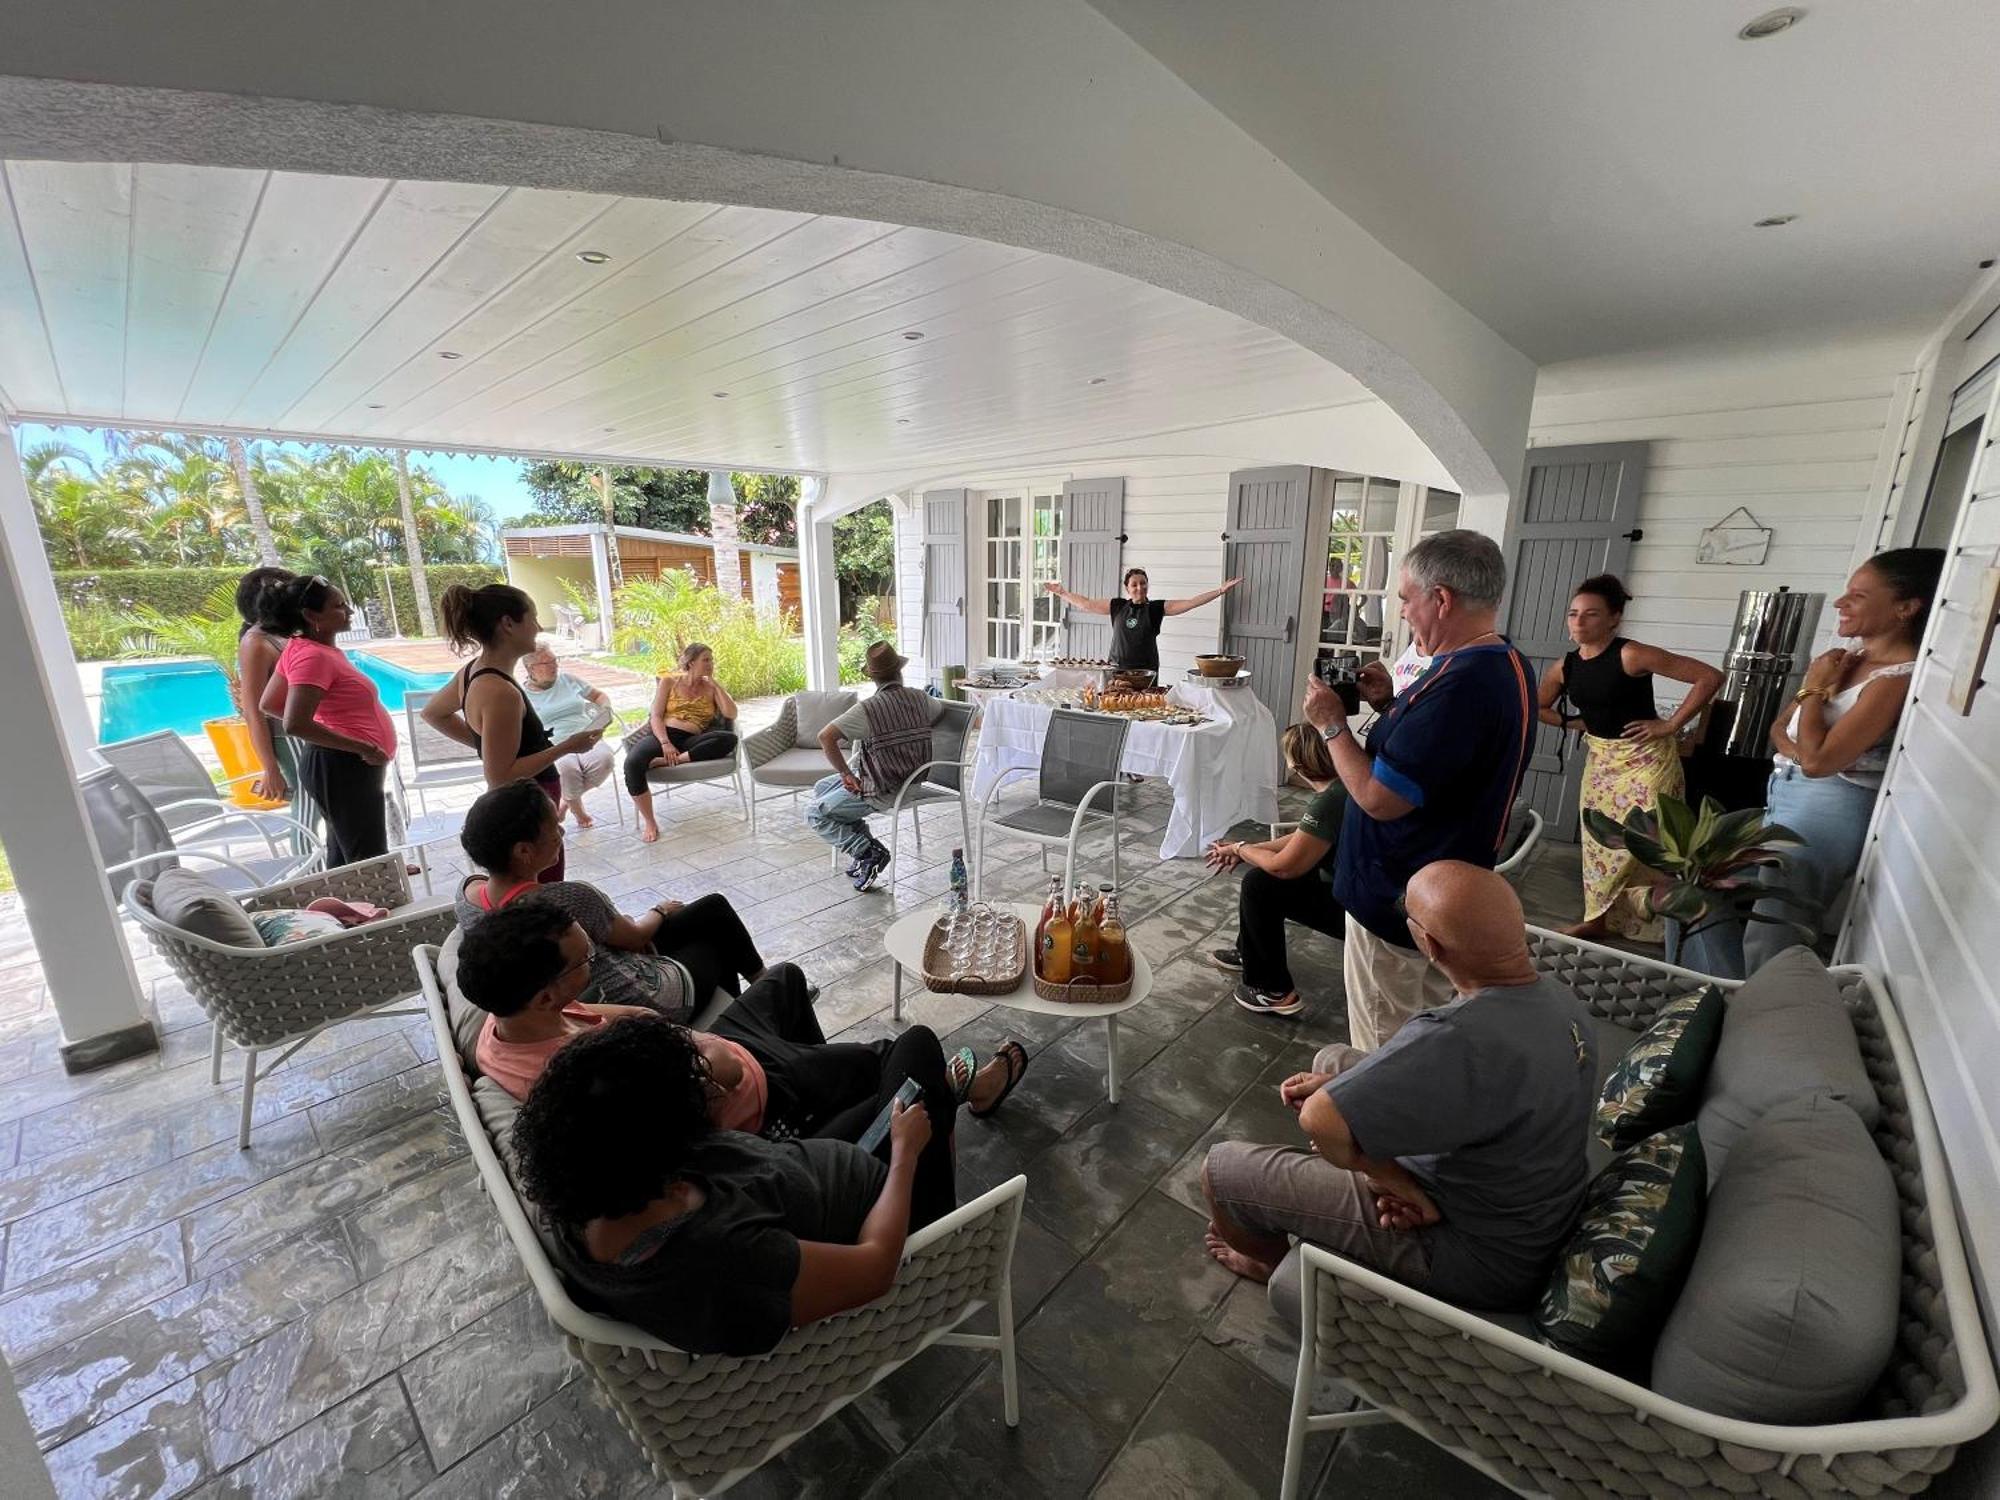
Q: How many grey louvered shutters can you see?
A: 4